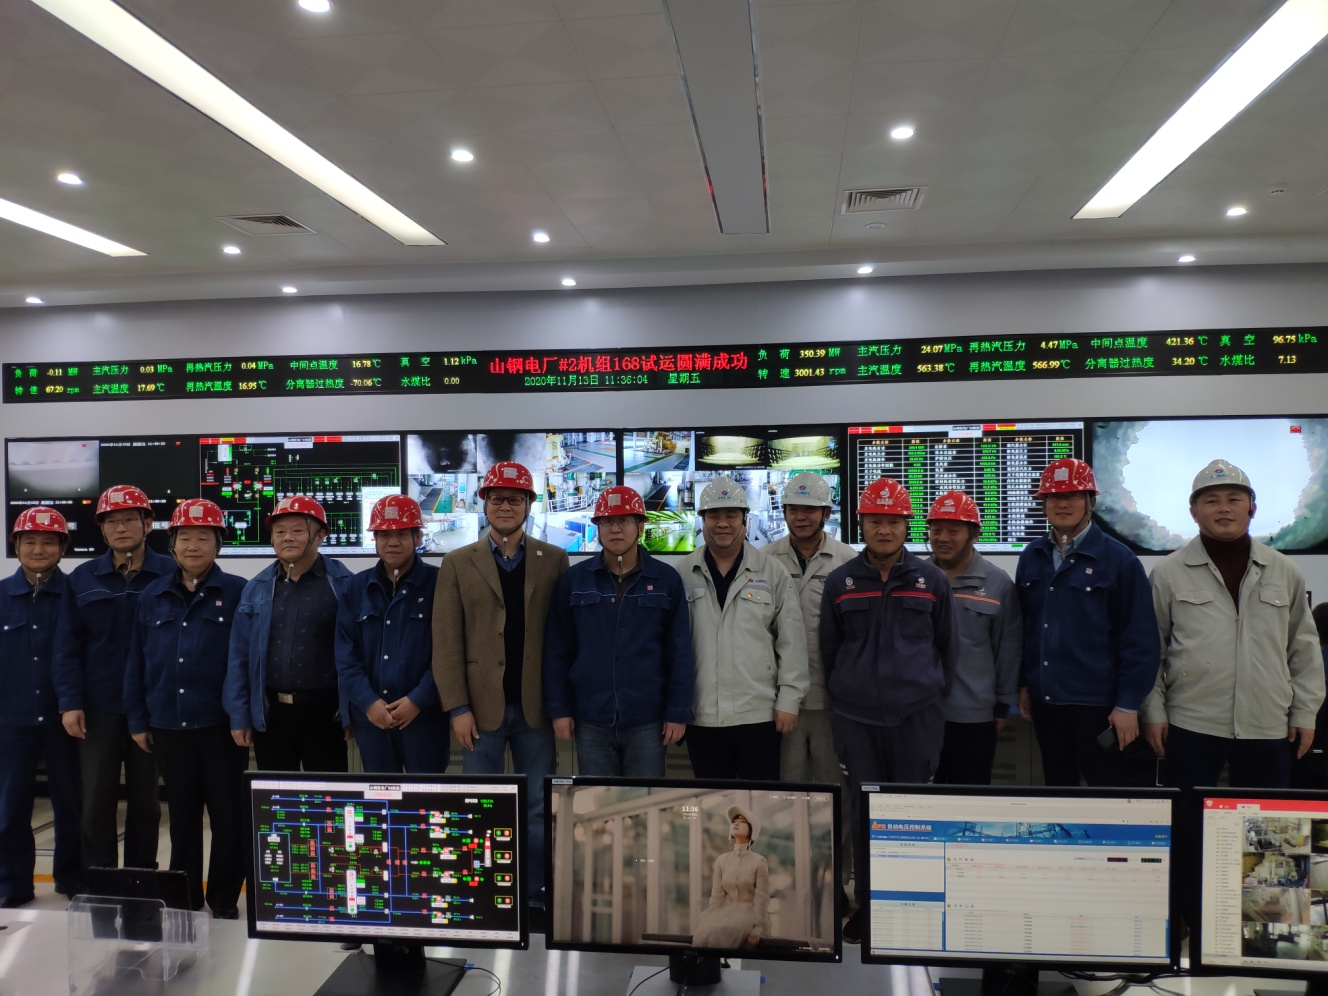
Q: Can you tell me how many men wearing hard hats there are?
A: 13